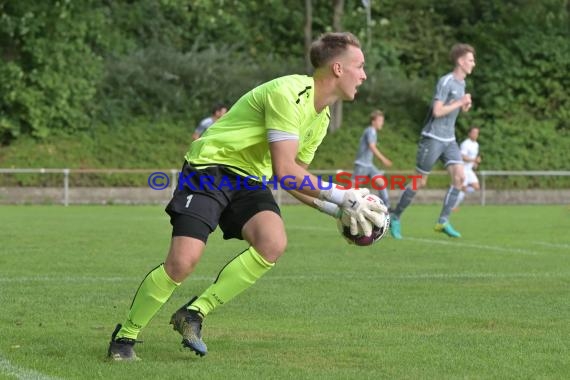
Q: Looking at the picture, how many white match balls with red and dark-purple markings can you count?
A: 1